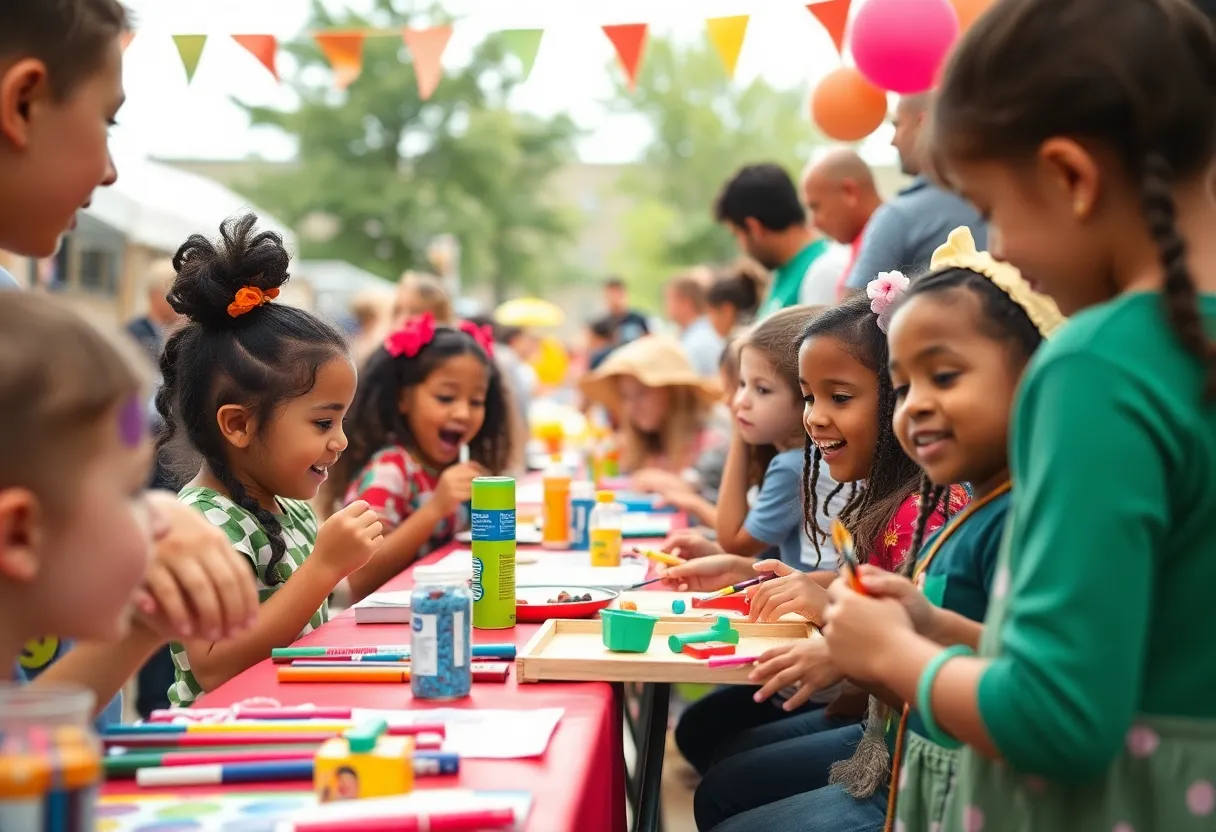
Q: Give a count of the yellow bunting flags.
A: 1